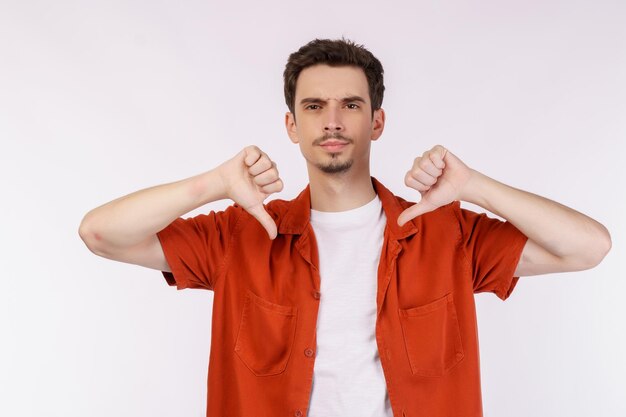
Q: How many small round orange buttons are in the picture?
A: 3